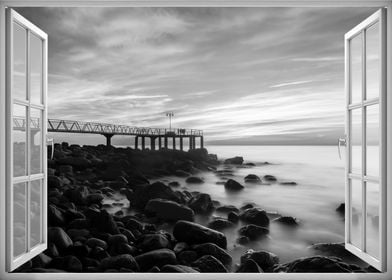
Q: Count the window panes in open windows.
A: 12